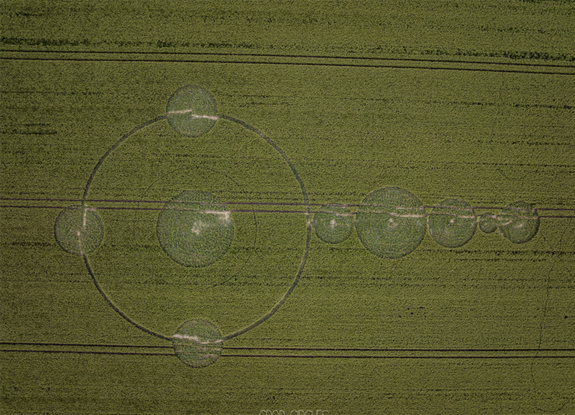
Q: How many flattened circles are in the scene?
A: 9